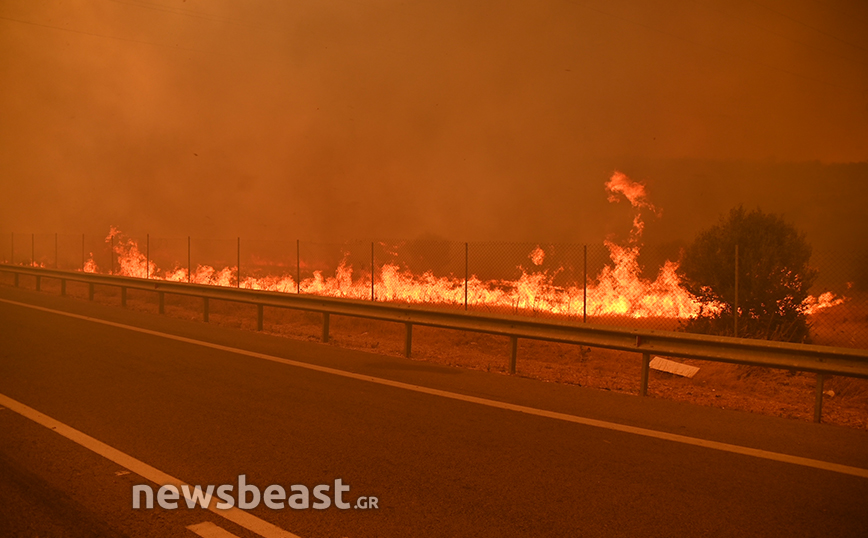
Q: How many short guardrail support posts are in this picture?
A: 13